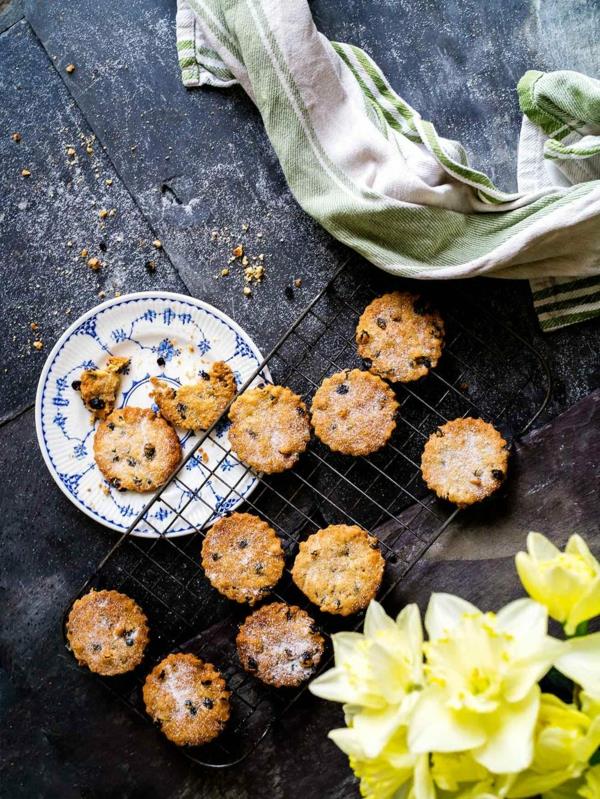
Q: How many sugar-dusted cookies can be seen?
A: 10